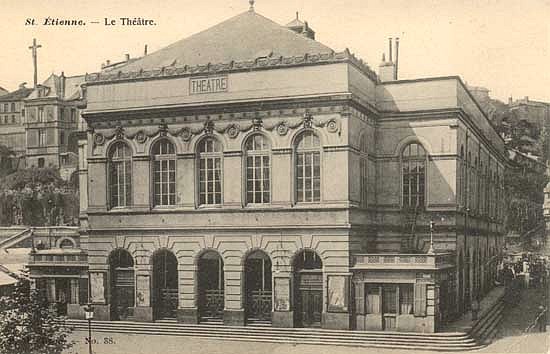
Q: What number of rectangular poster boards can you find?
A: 4